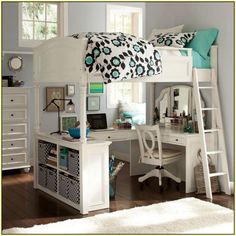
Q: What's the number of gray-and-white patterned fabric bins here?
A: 6